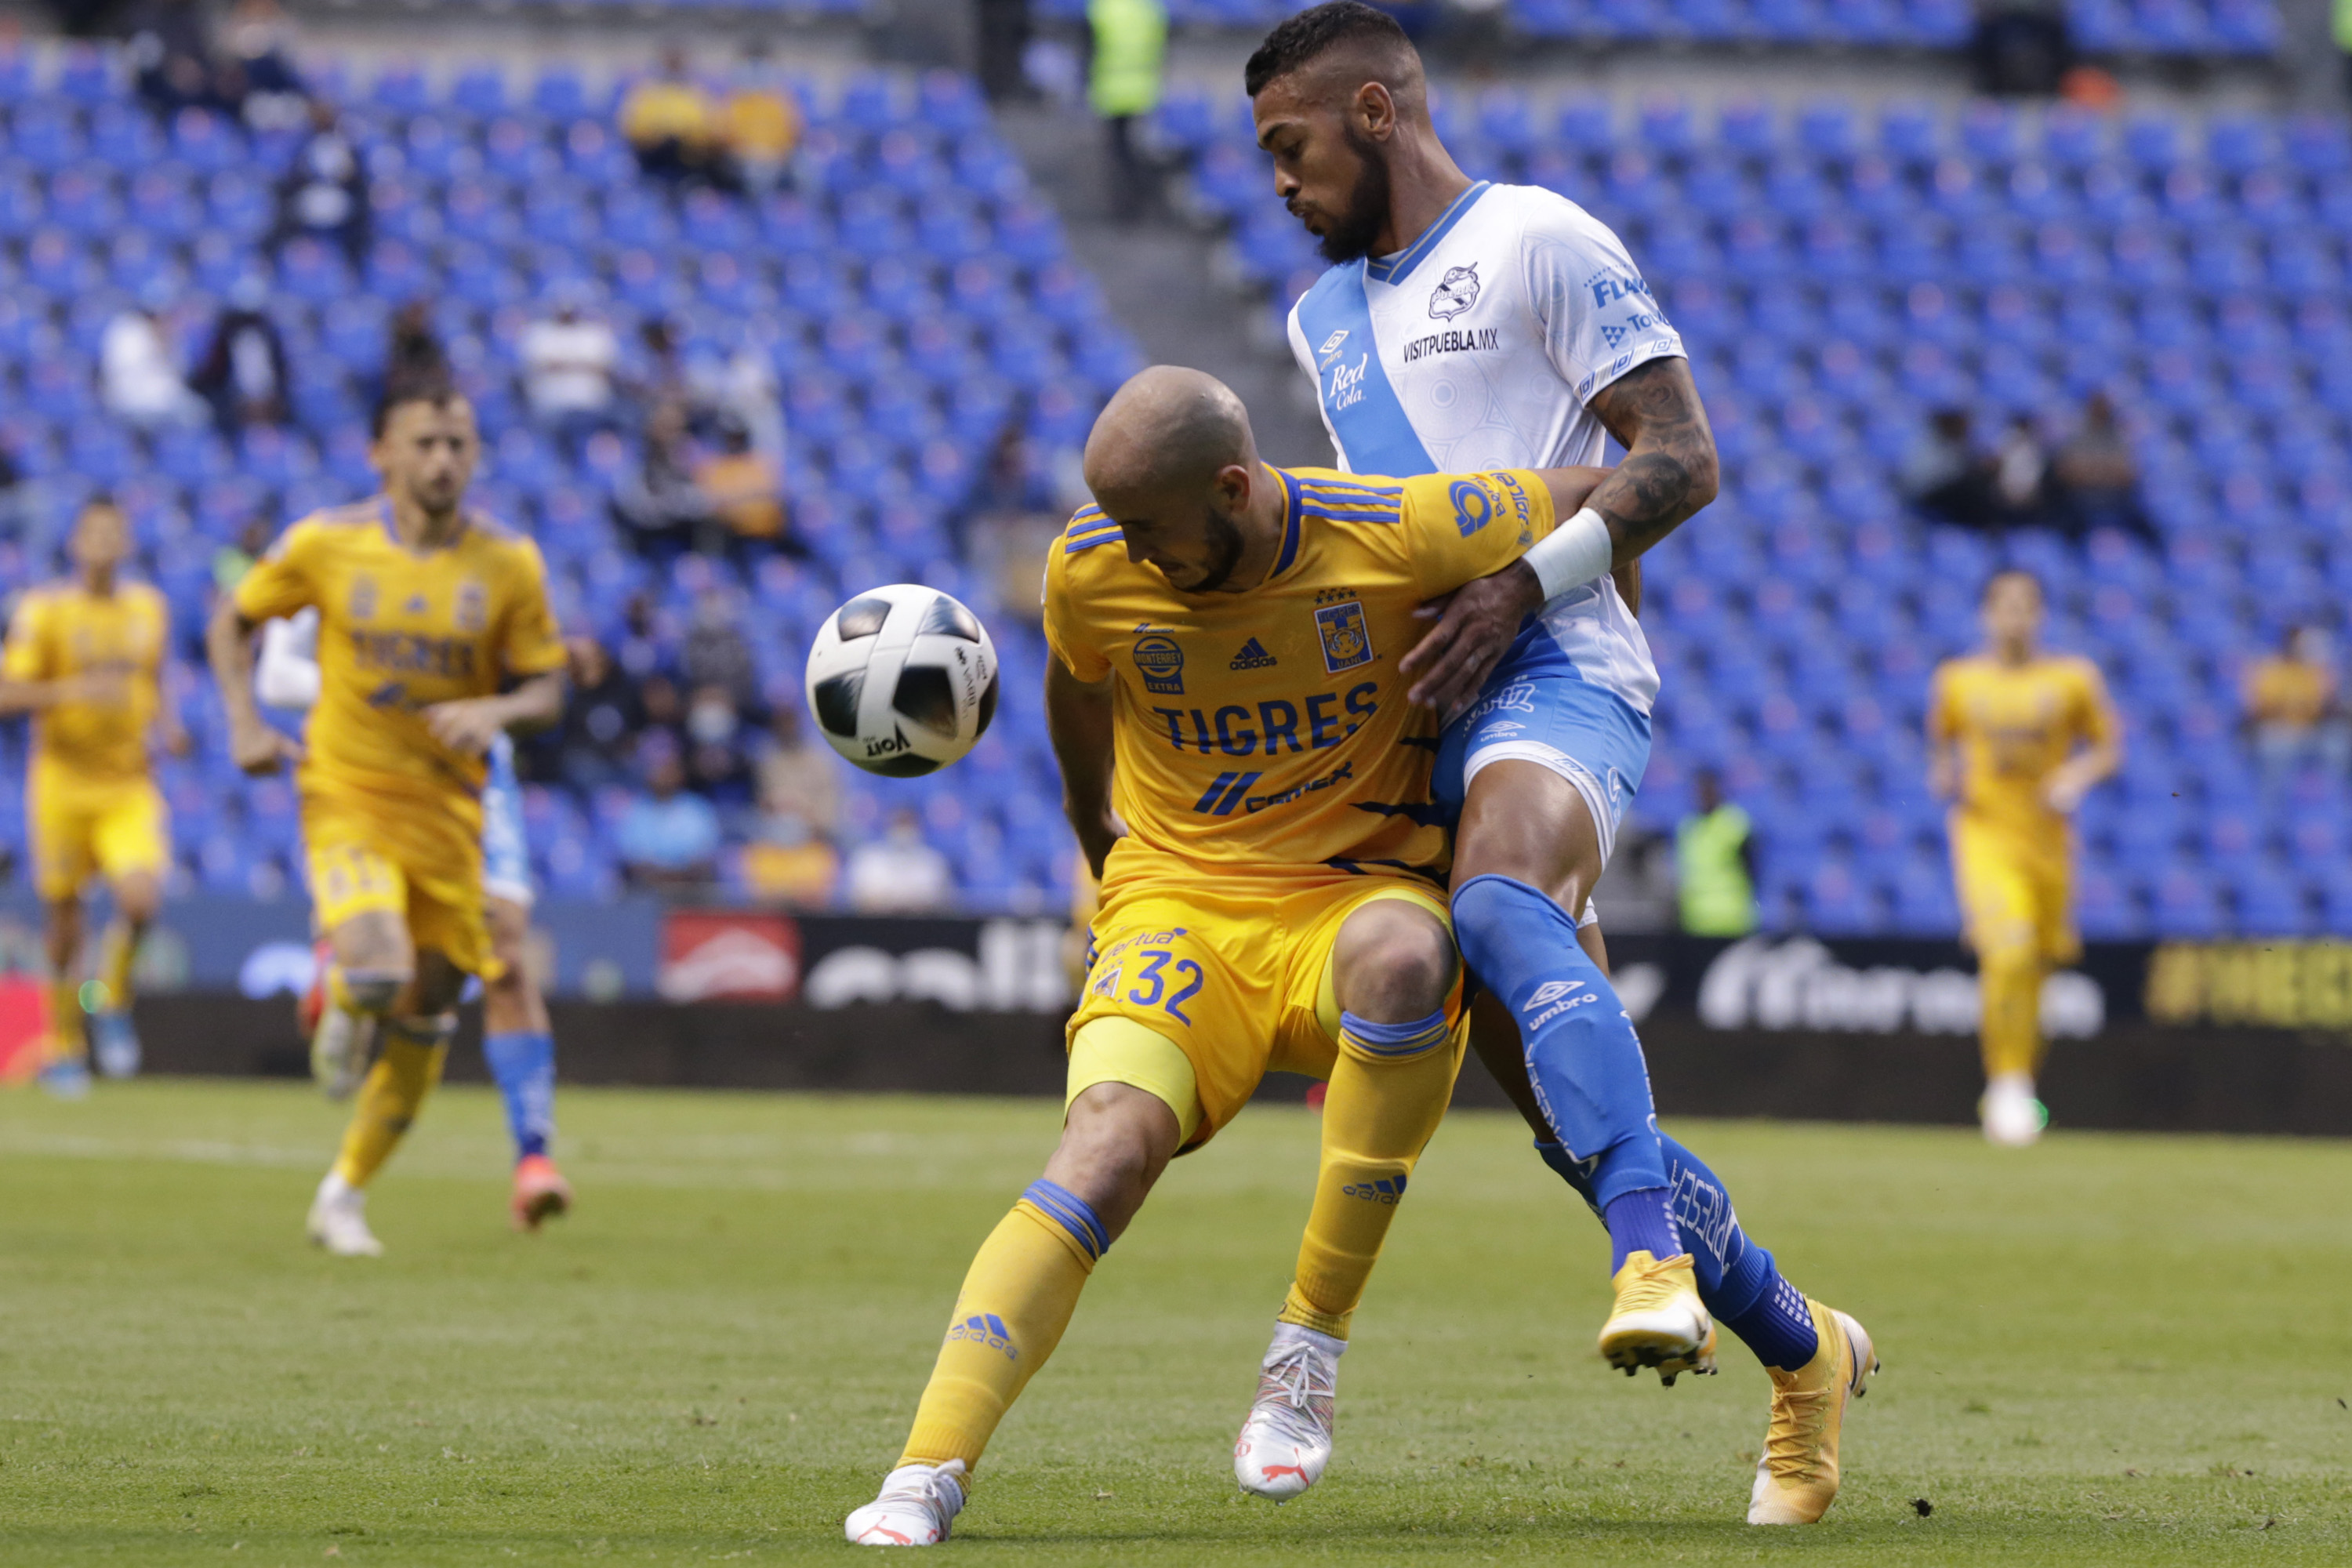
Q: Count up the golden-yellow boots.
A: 2